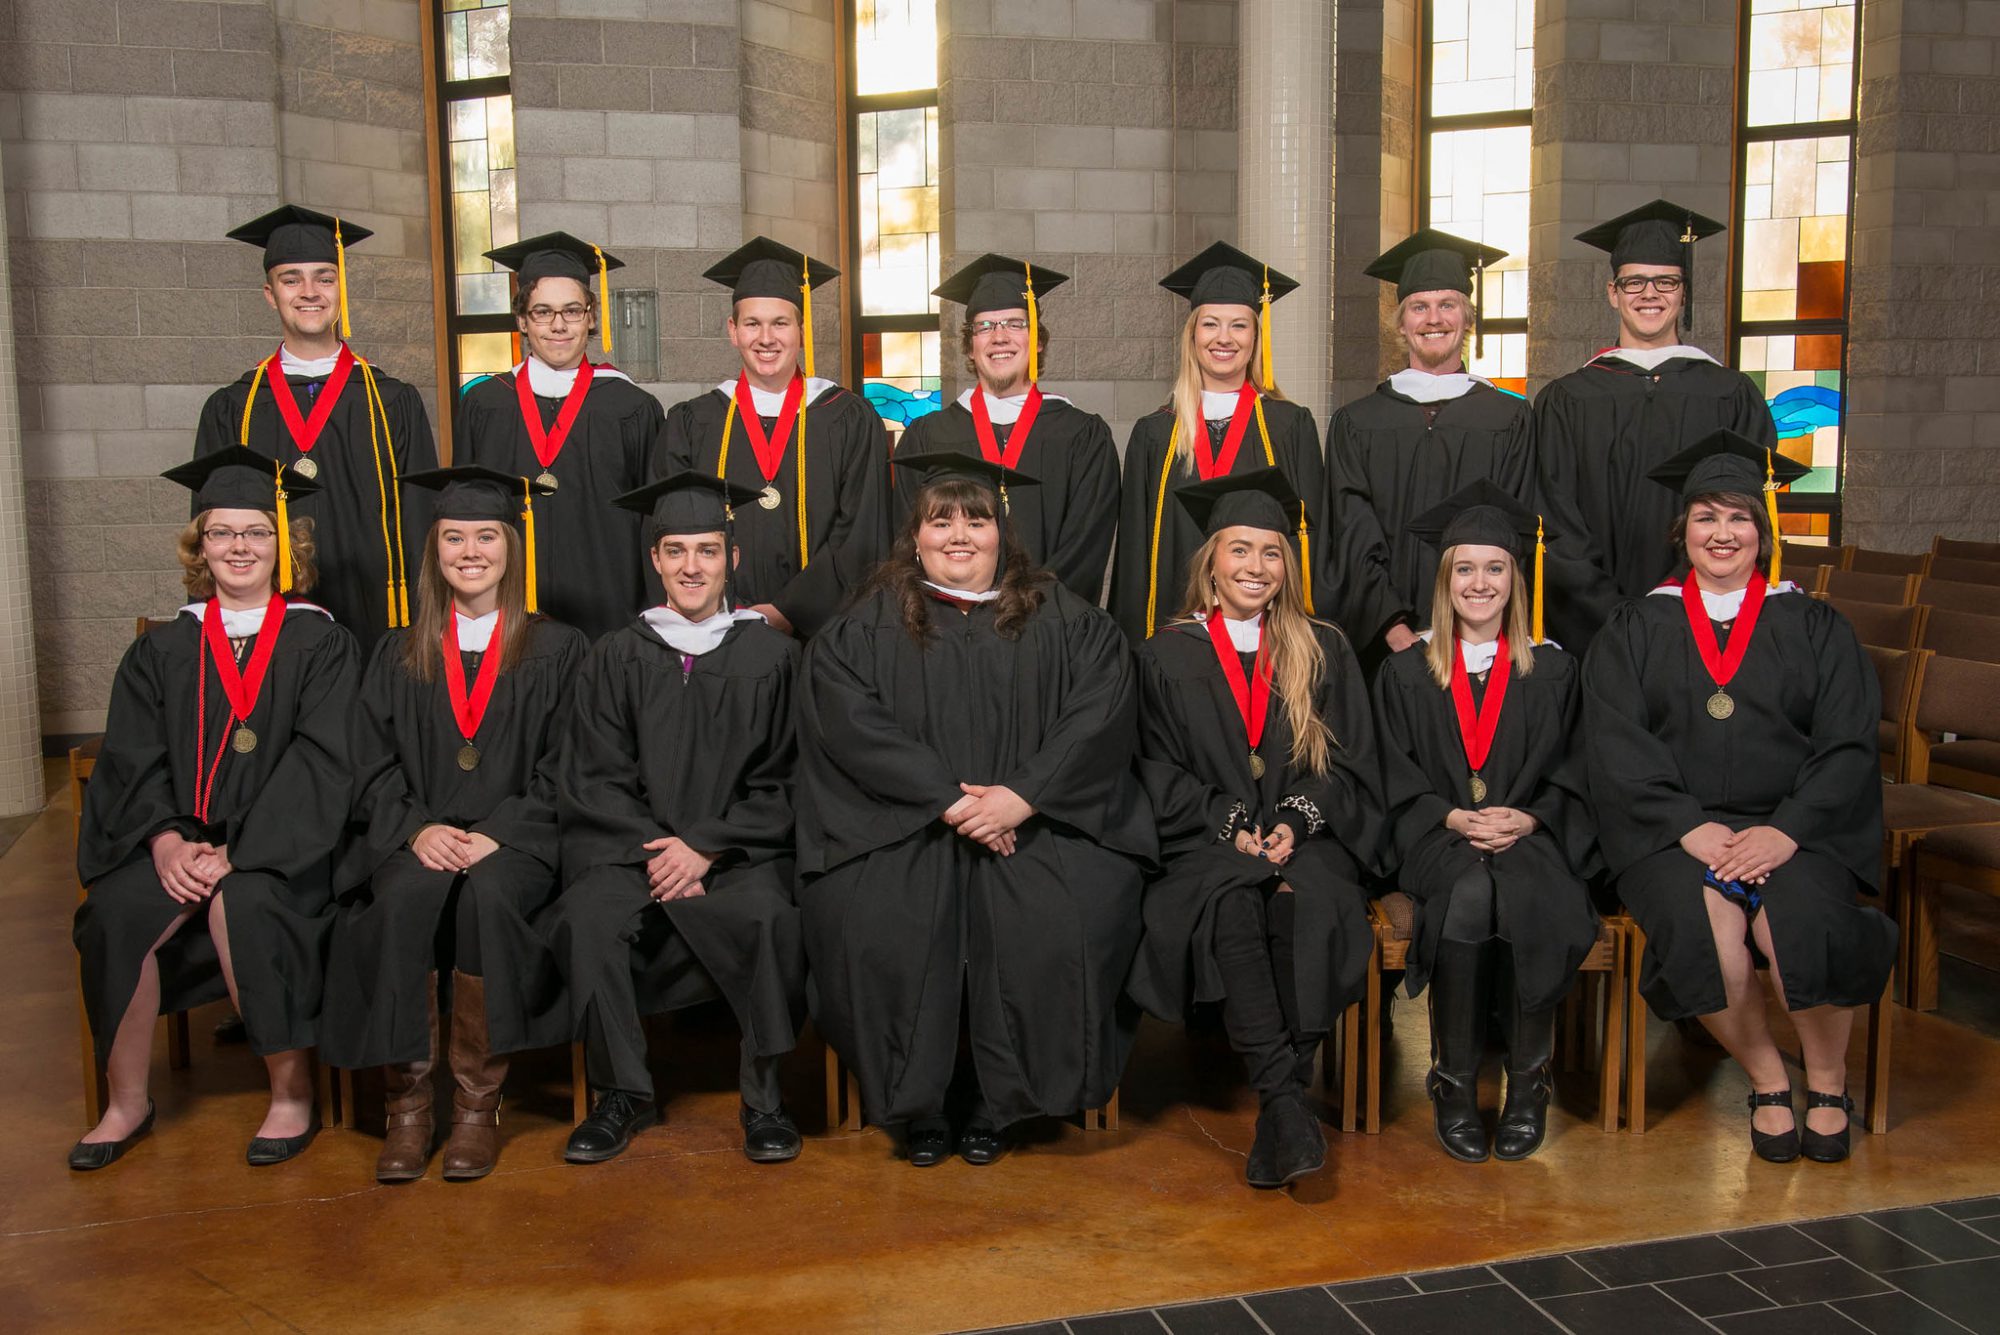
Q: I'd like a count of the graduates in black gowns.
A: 14